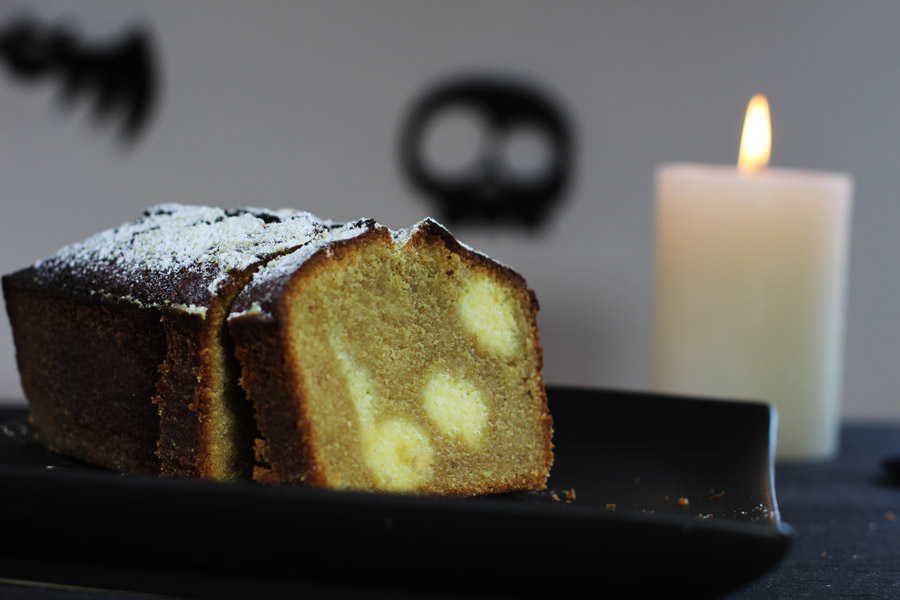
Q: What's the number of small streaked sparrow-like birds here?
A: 0